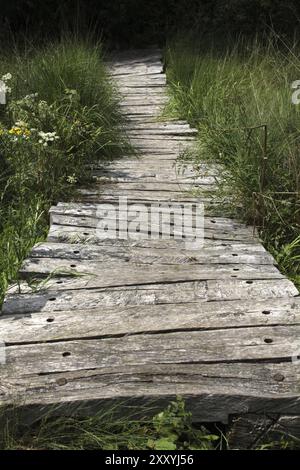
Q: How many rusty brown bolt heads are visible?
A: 2